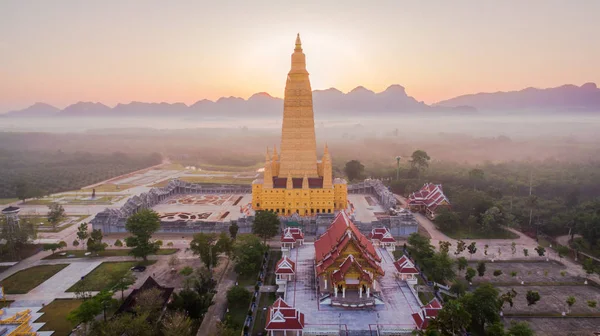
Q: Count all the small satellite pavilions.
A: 6